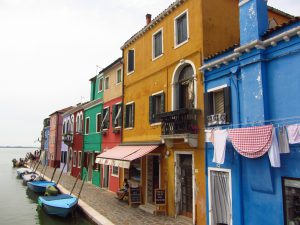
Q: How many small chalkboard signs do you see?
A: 2